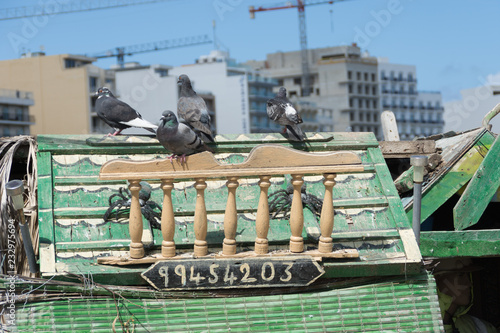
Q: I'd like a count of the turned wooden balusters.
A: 7